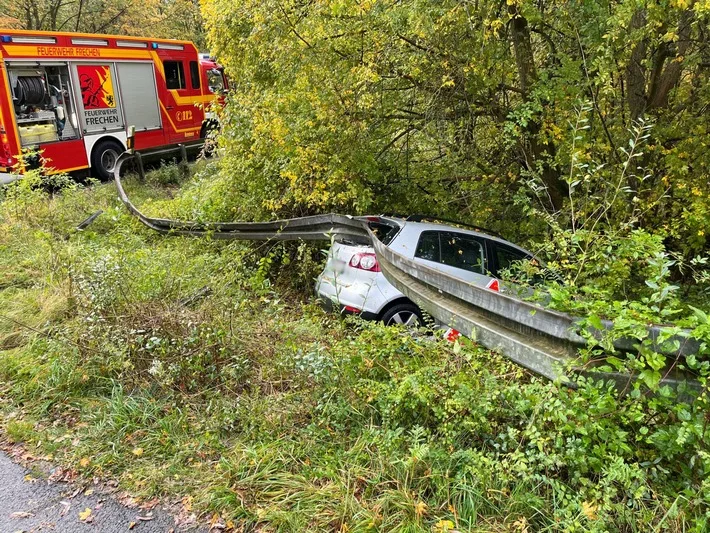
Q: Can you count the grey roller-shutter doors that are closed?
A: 2